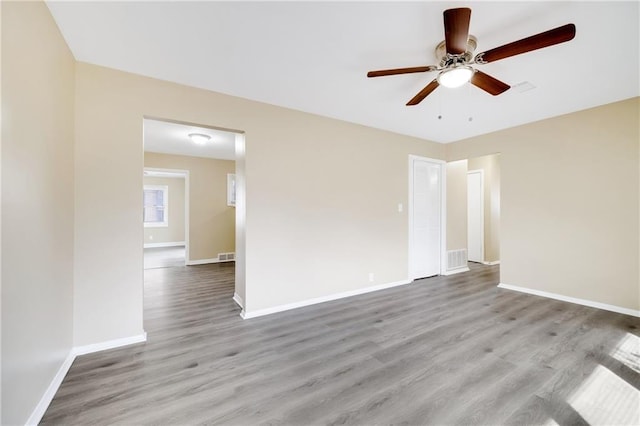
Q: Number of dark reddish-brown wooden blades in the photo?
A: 5